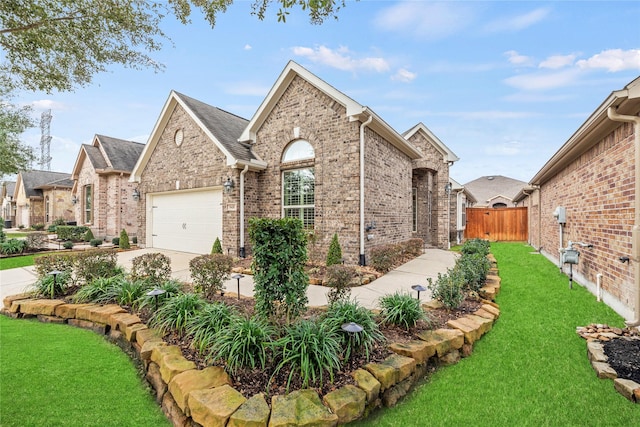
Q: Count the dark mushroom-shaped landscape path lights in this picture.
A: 5